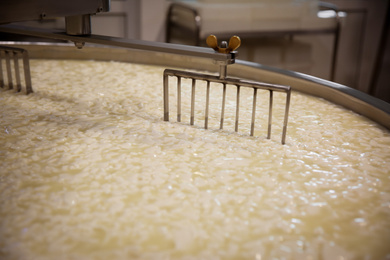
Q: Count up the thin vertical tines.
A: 13